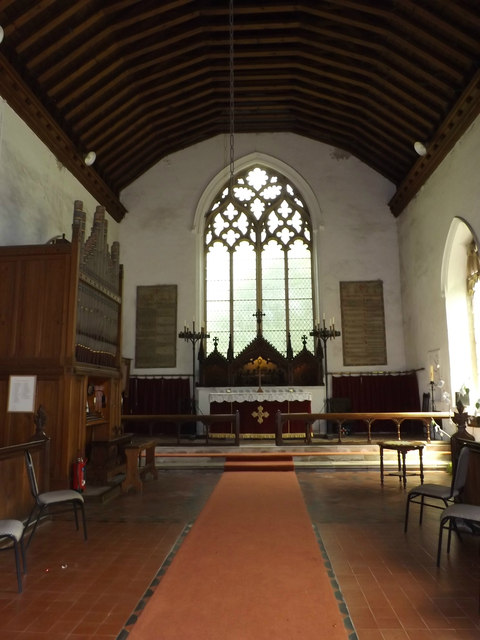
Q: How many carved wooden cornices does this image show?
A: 2